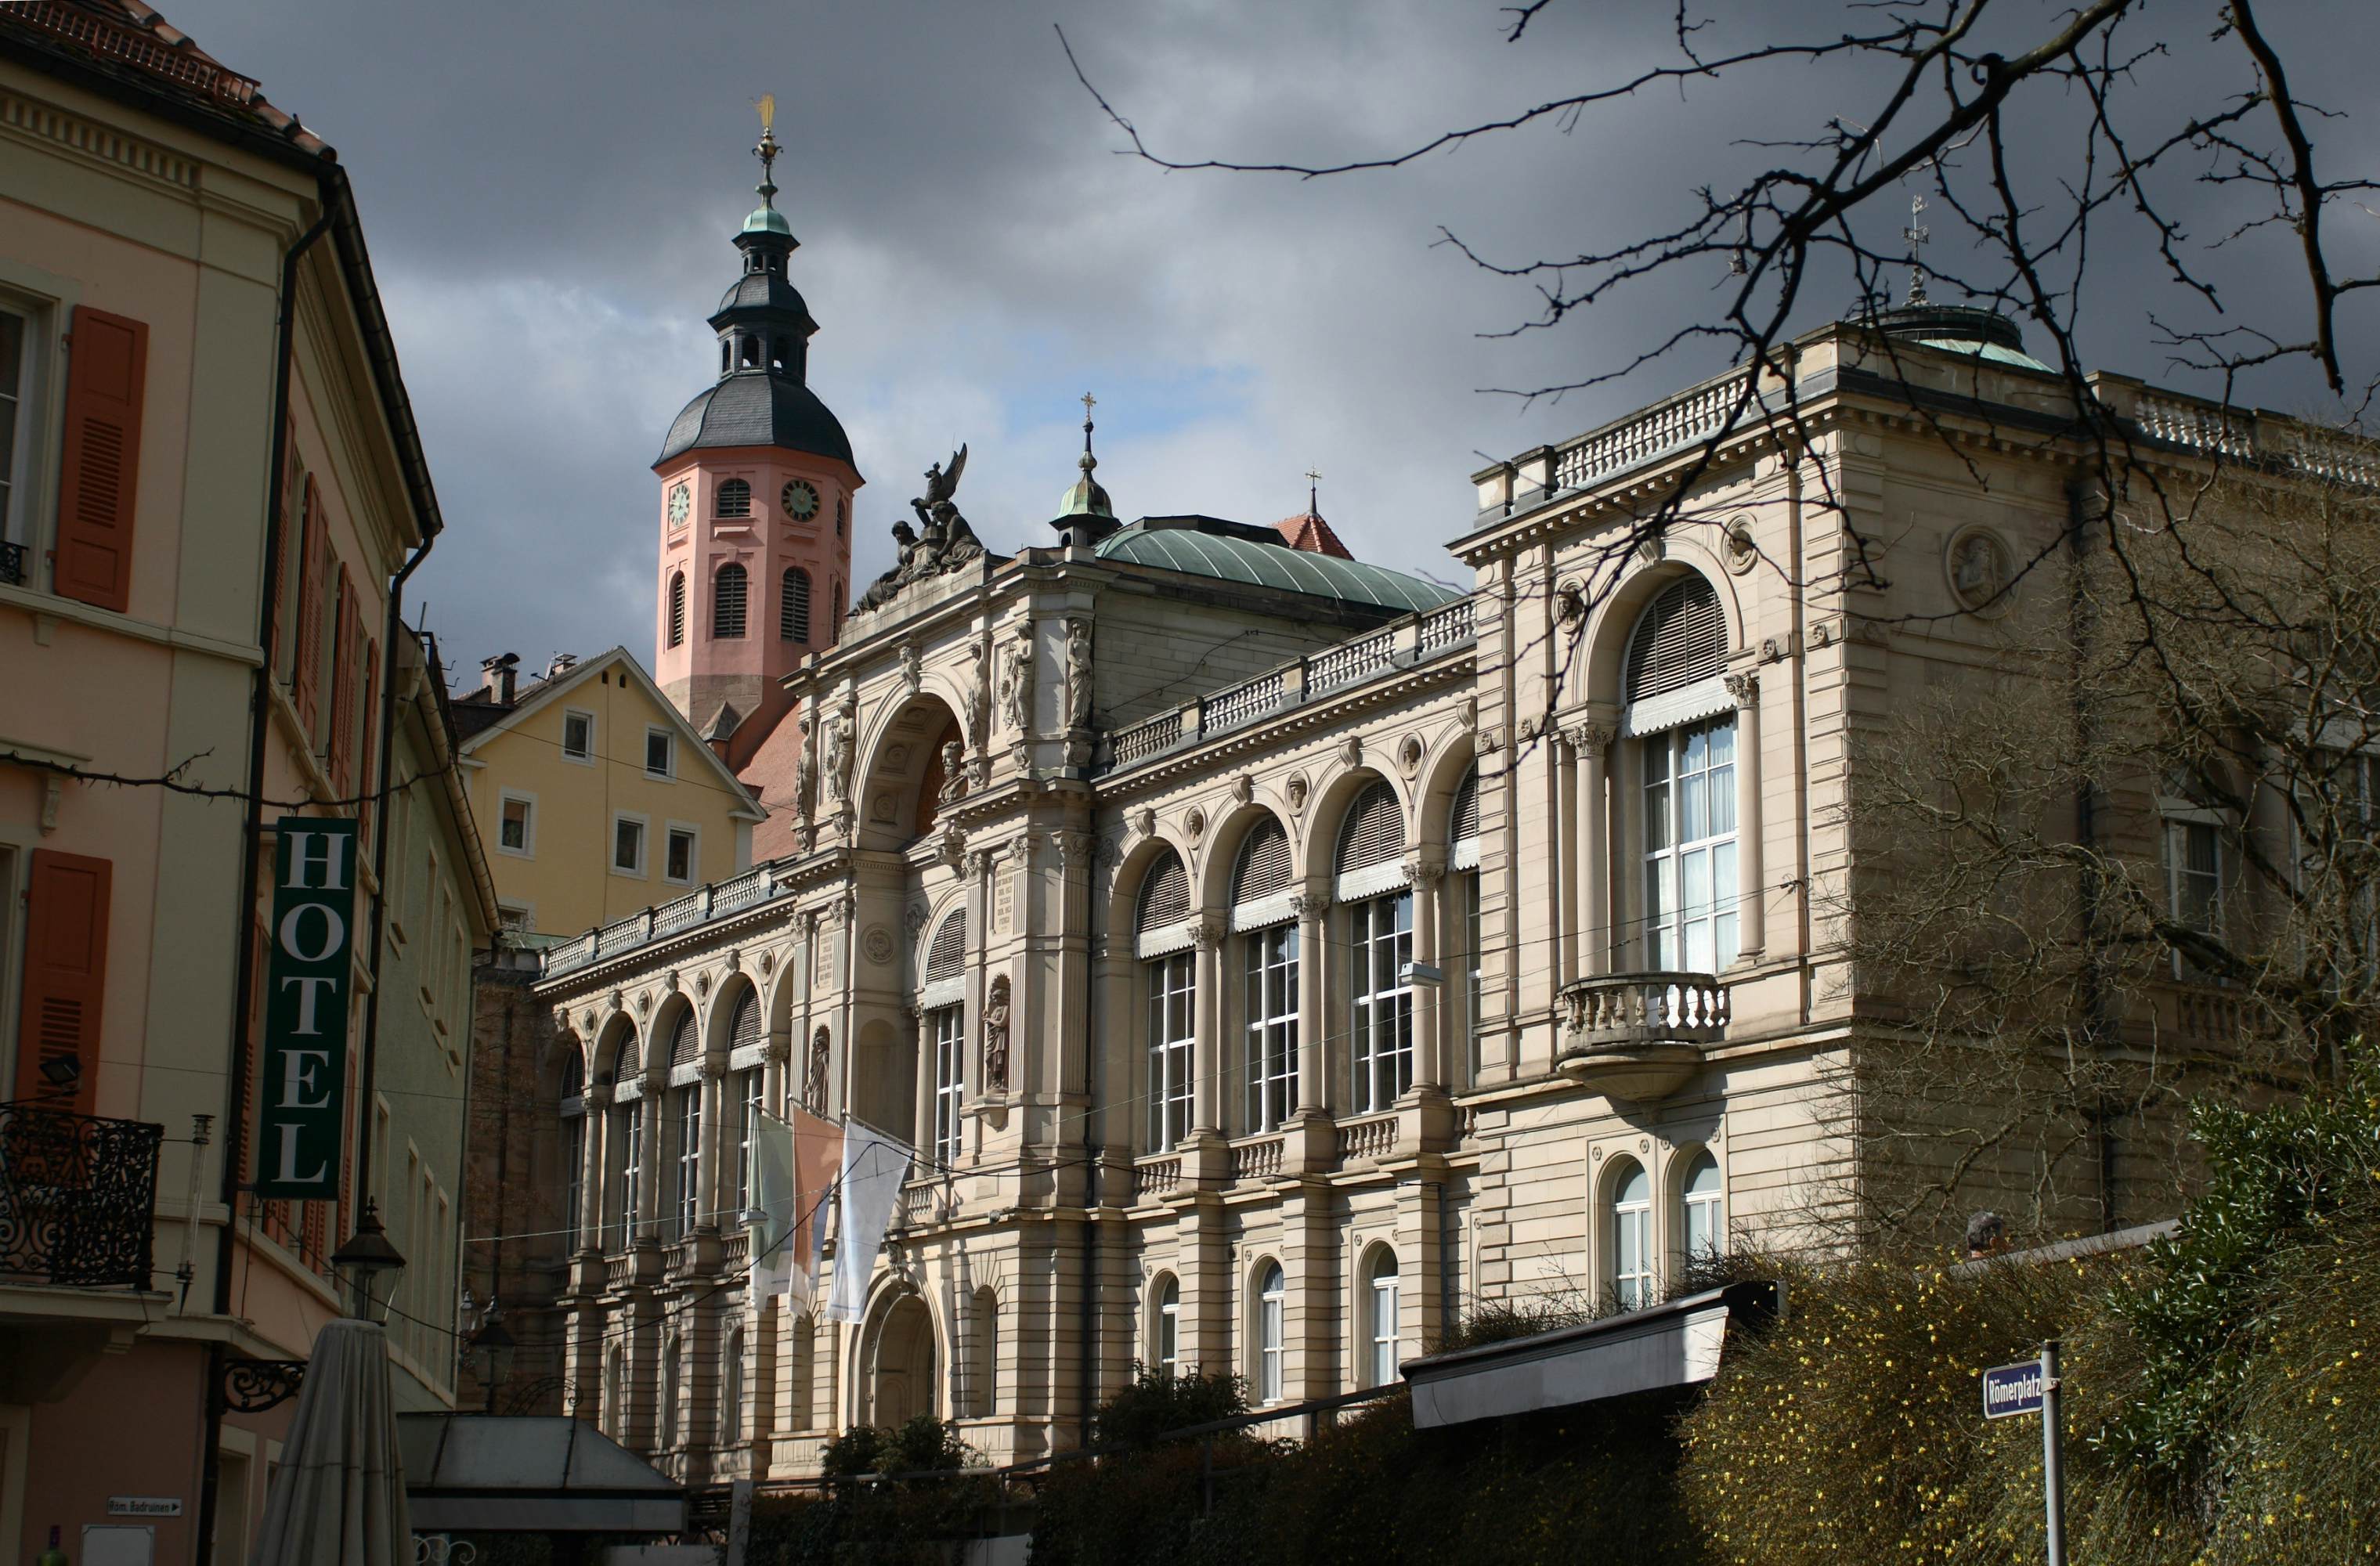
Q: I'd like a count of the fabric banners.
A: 3